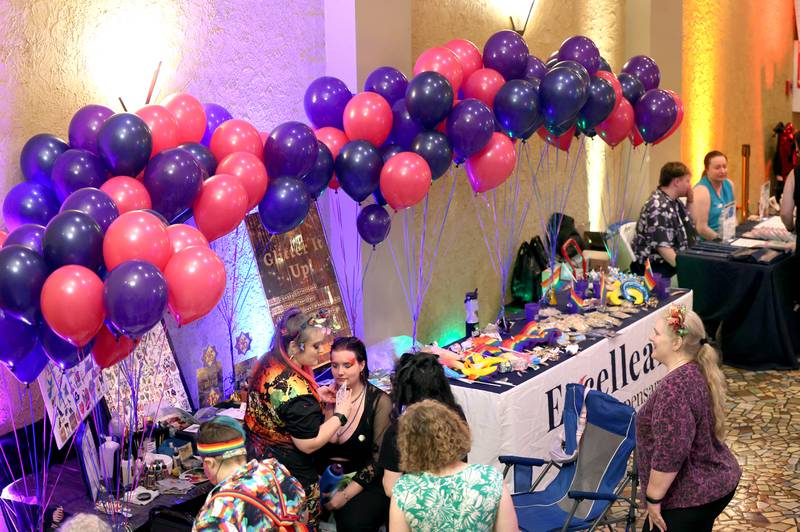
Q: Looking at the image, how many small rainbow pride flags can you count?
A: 4